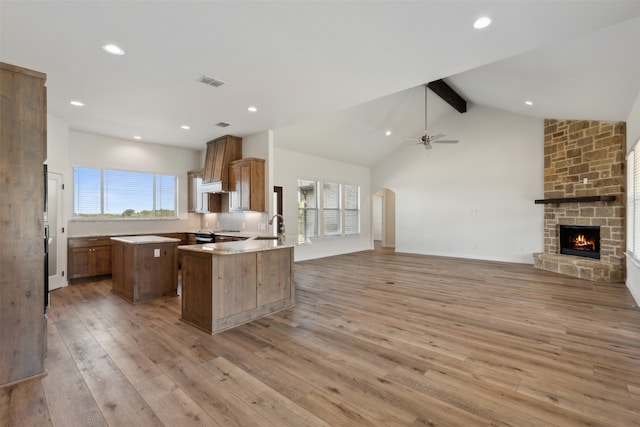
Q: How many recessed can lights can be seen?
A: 8